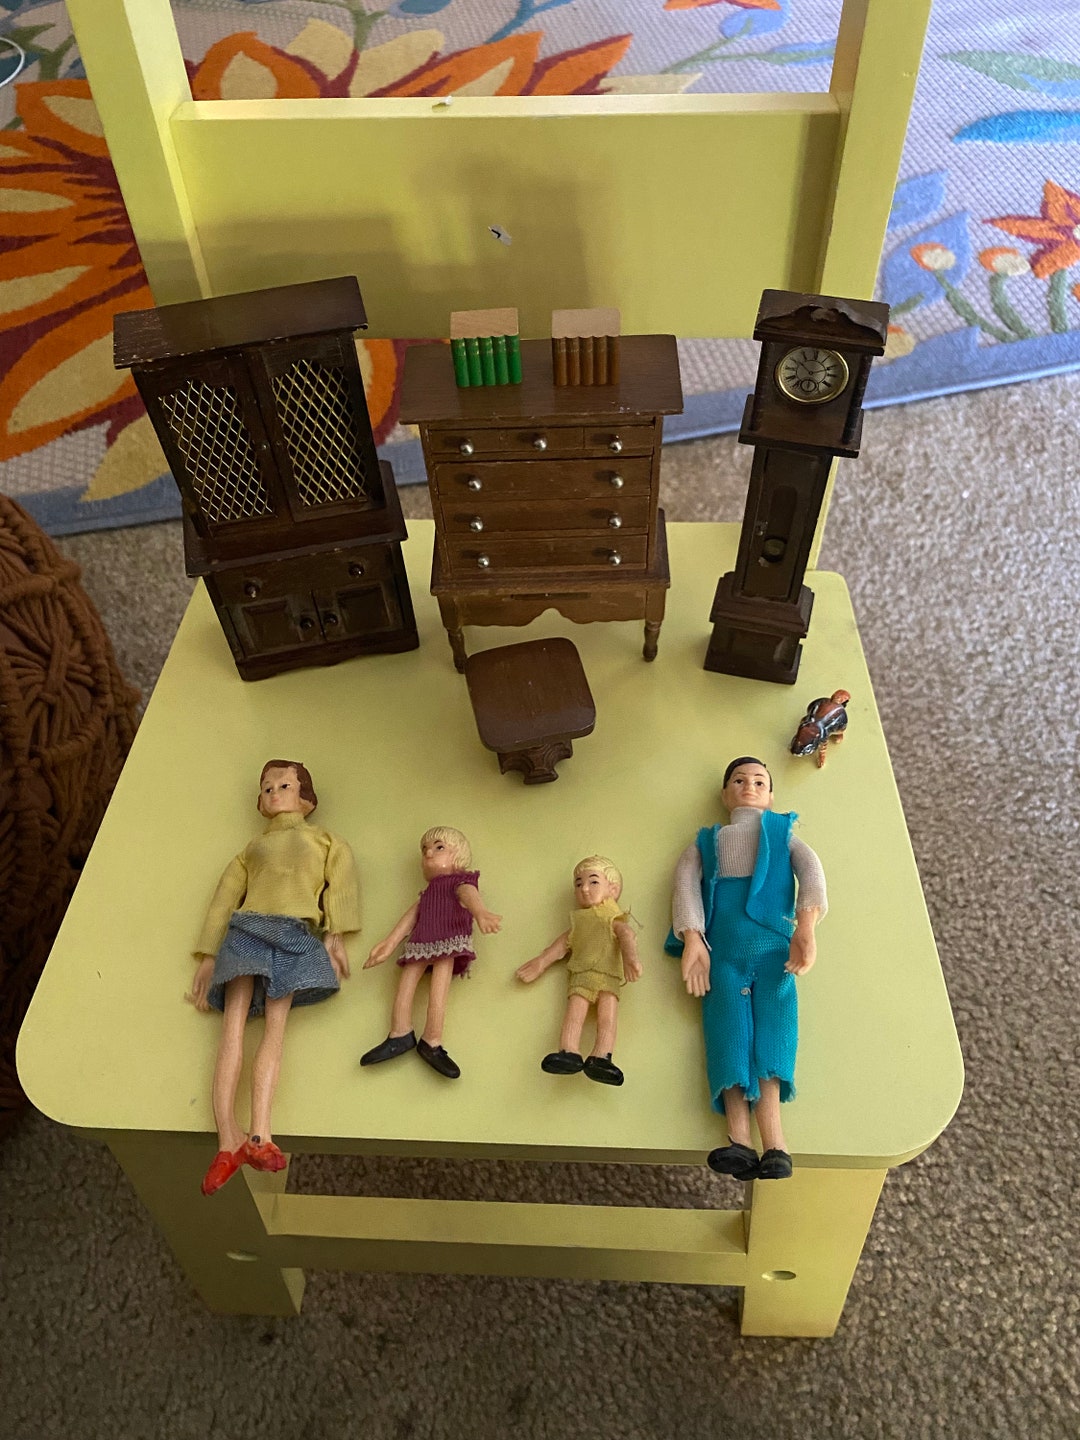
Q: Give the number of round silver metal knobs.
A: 9